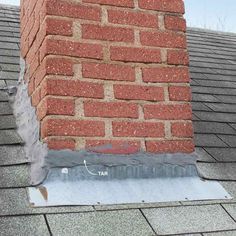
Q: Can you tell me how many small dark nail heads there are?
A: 5